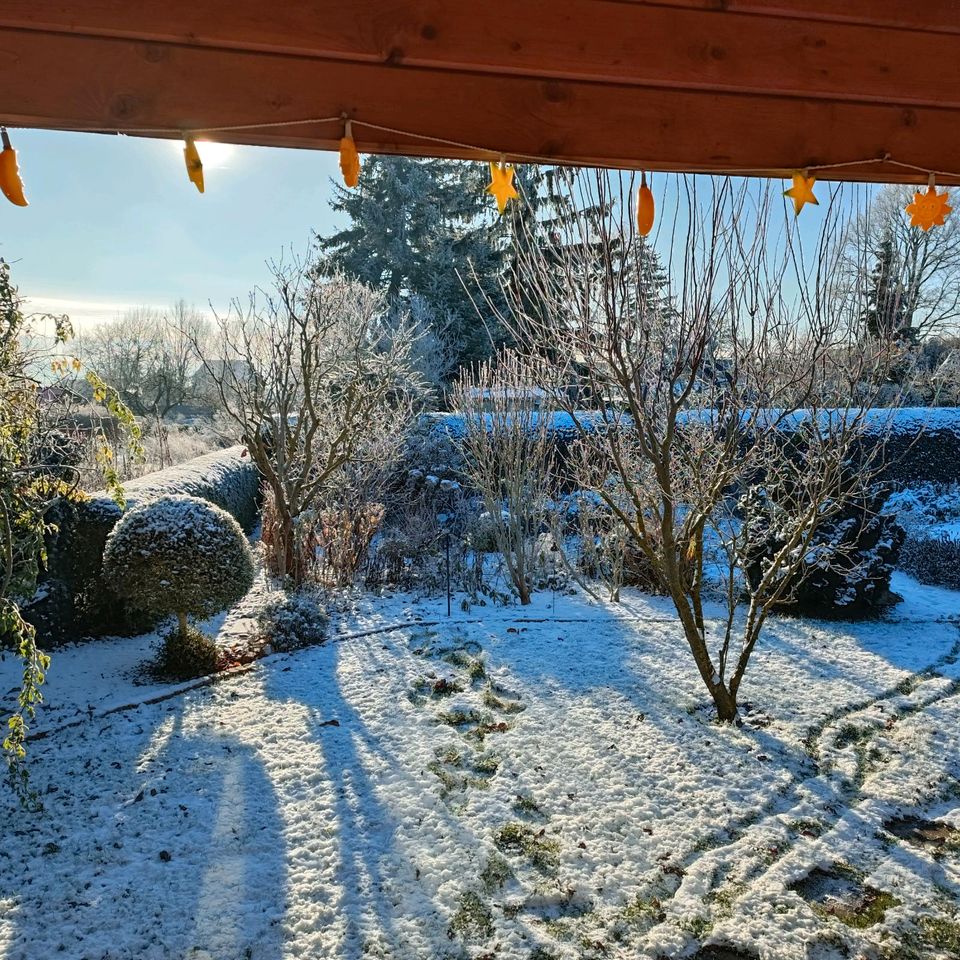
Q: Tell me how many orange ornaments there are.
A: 7